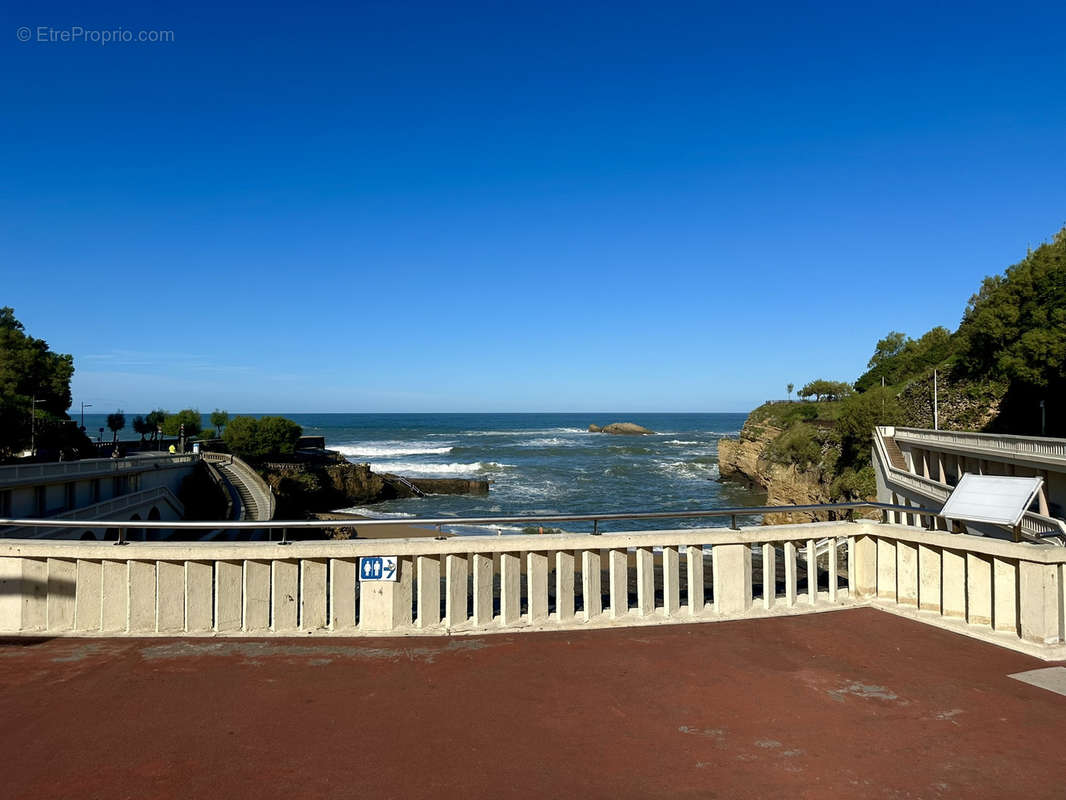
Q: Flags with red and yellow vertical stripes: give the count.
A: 0